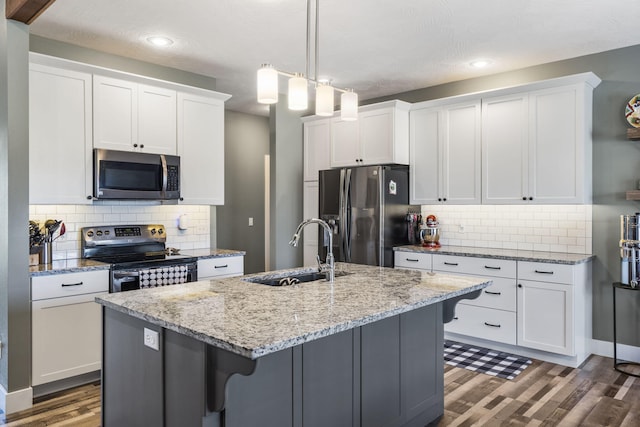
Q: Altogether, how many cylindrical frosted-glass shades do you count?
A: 4